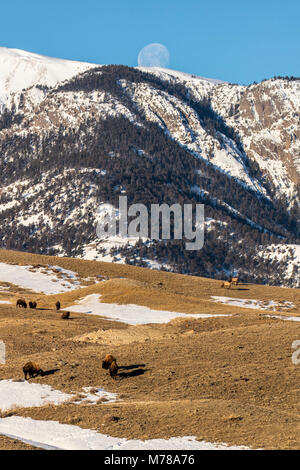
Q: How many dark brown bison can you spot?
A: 7